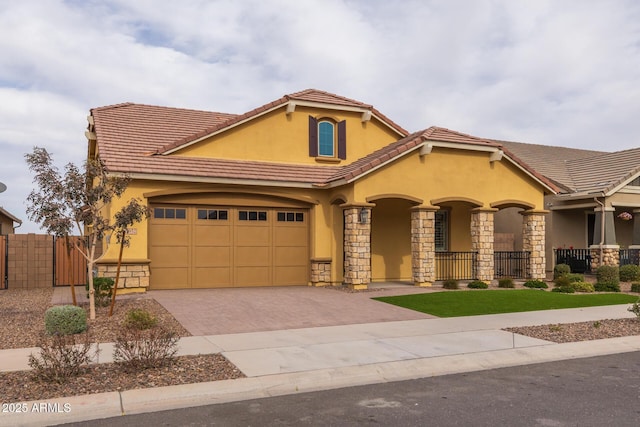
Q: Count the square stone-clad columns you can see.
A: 4